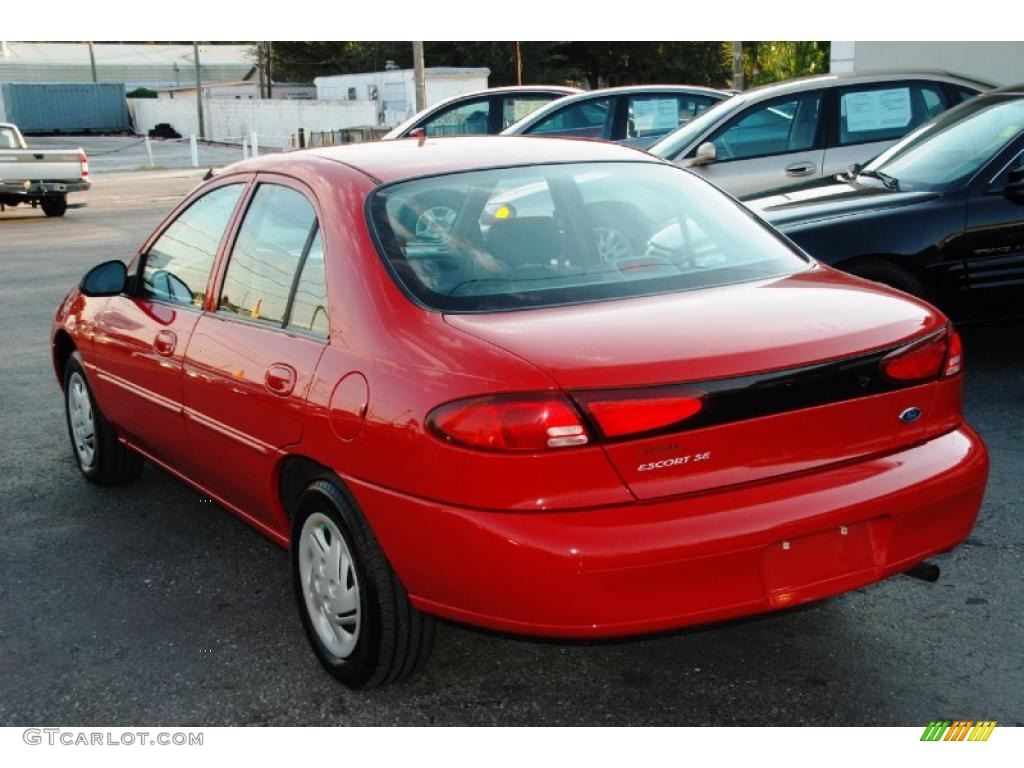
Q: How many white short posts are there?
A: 4